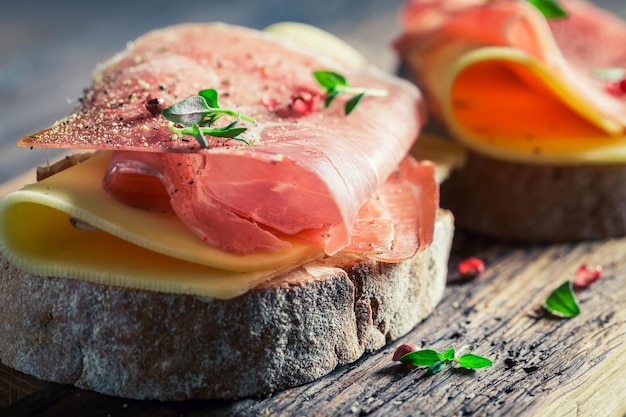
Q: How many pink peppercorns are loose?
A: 3